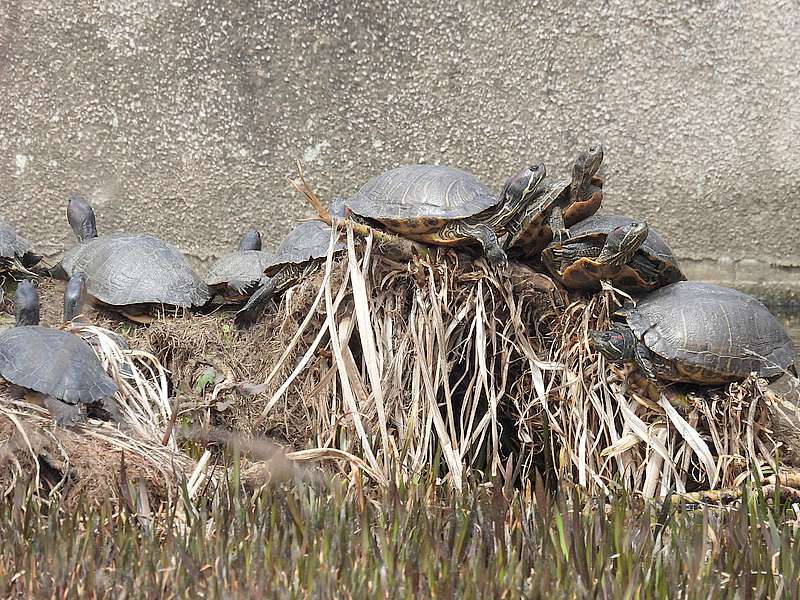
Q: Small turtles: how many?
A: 10